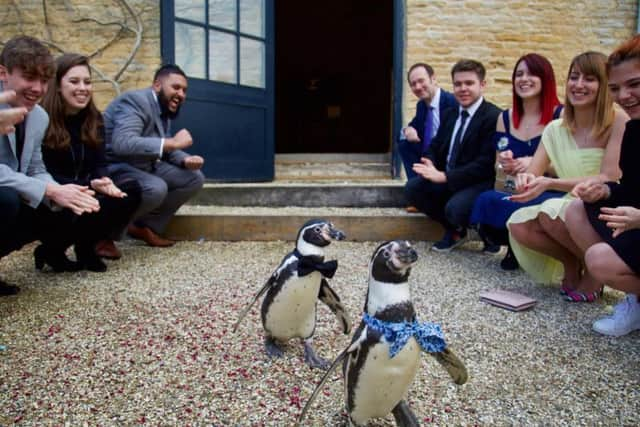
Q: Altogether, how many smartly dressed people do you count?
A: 8